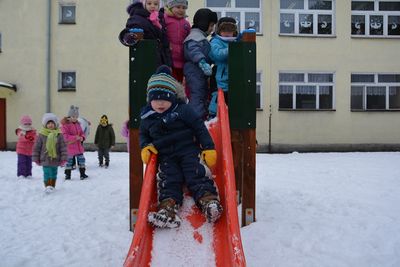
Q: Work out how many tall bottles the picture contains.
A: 0